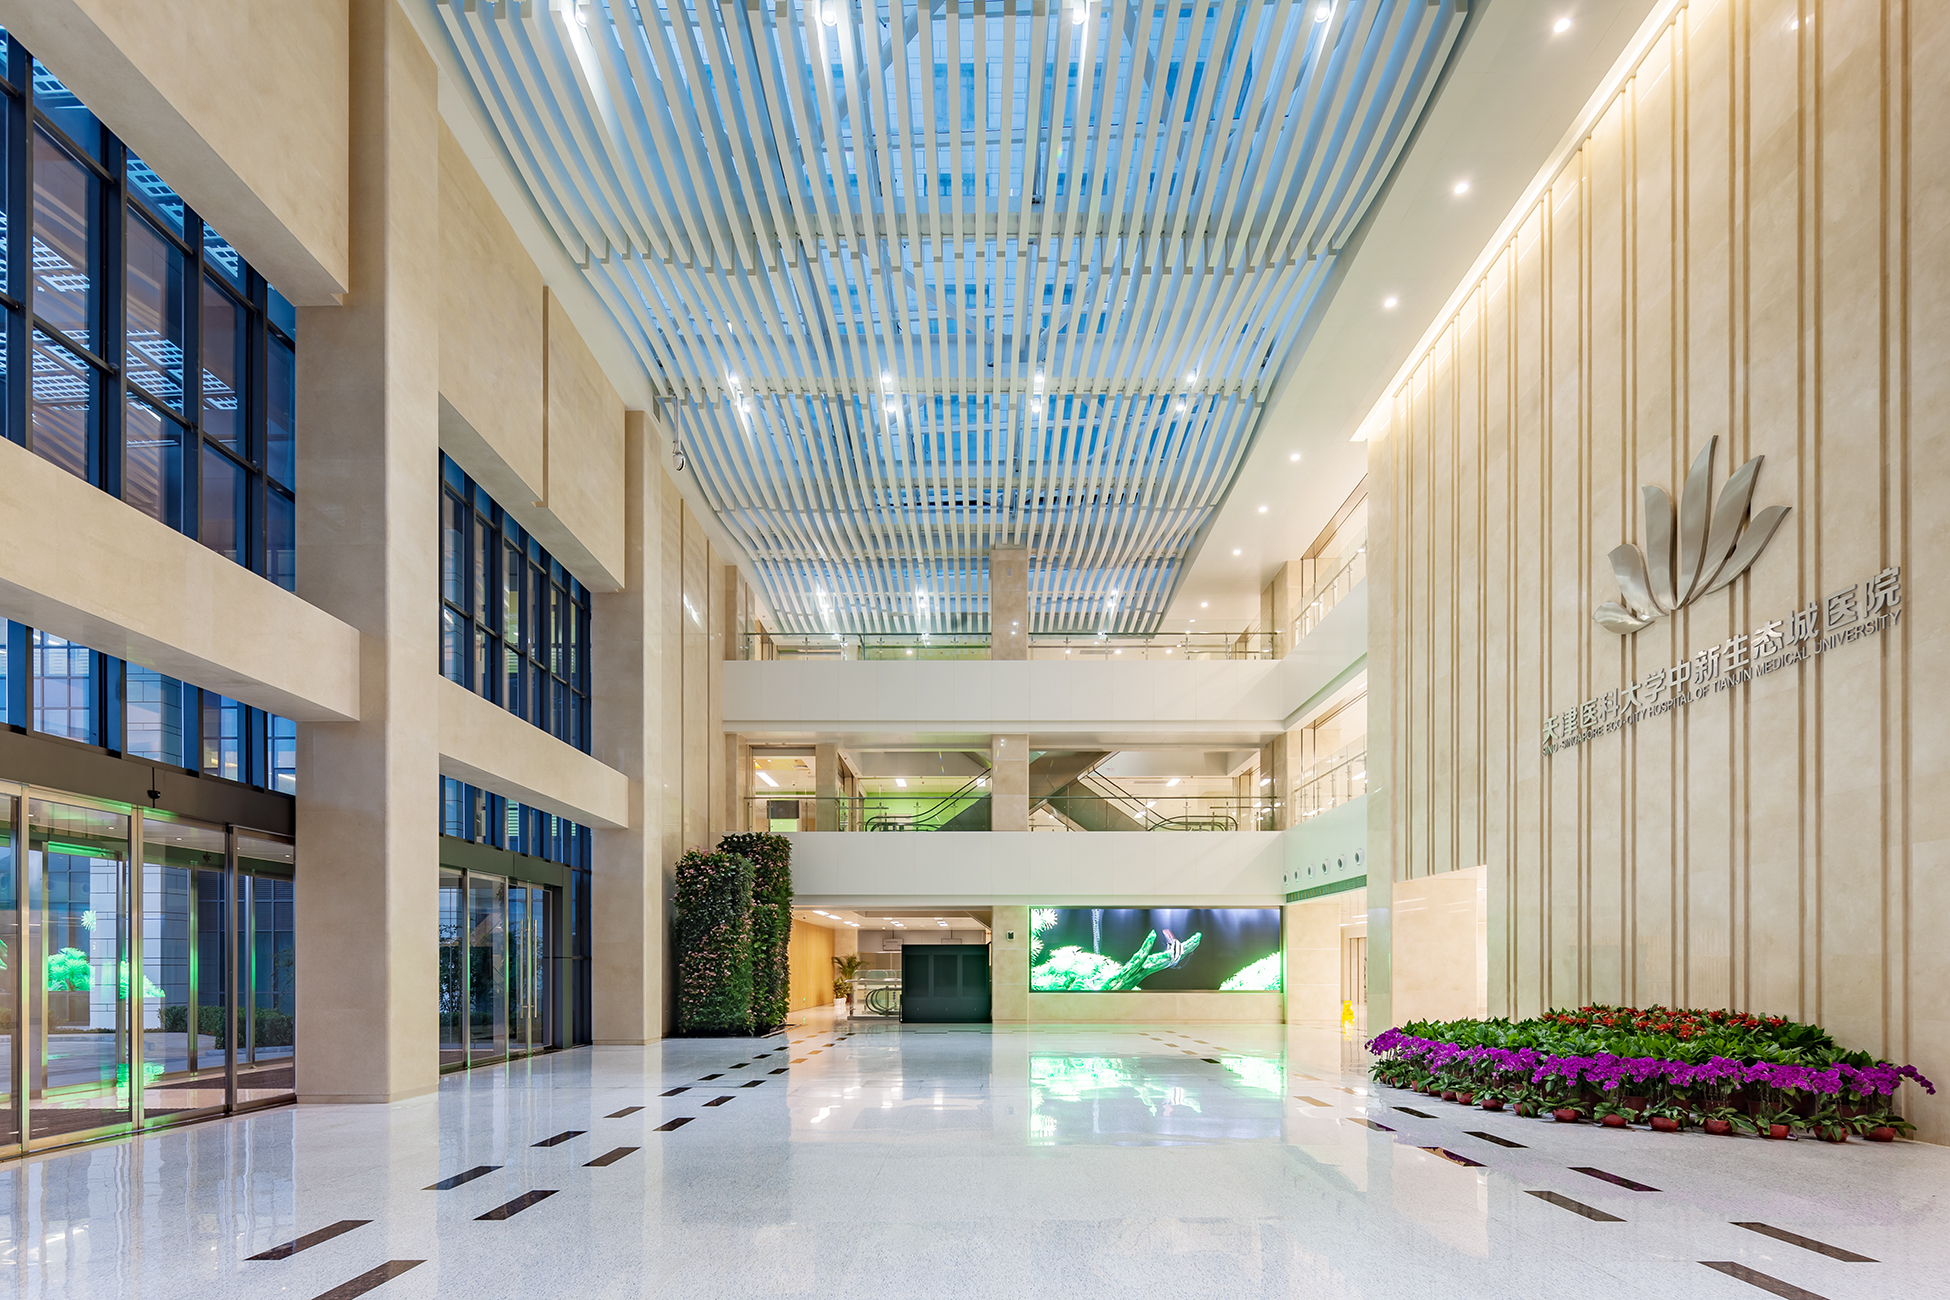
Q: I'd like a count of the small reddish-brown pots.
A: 15